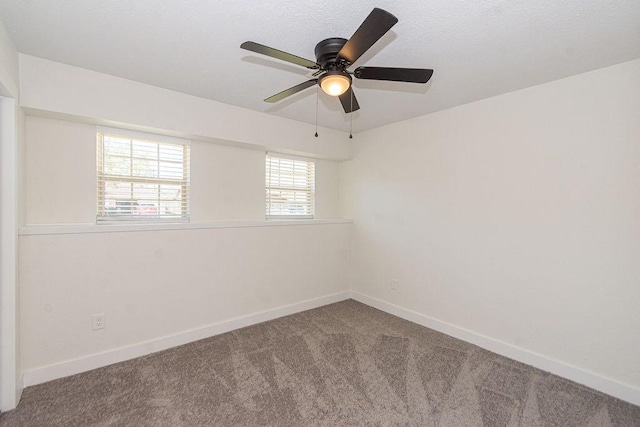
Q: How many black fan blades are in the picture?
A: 5